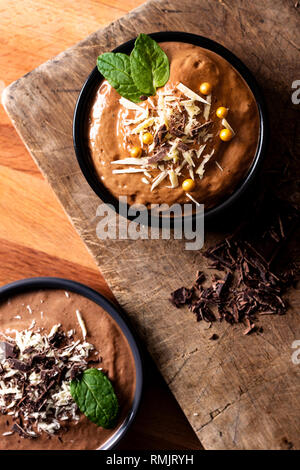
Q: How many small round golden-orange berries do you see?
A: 6